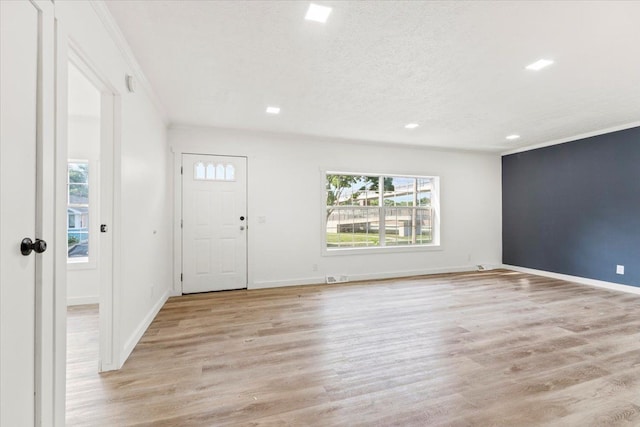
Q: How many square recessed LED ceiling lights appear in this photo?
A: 5